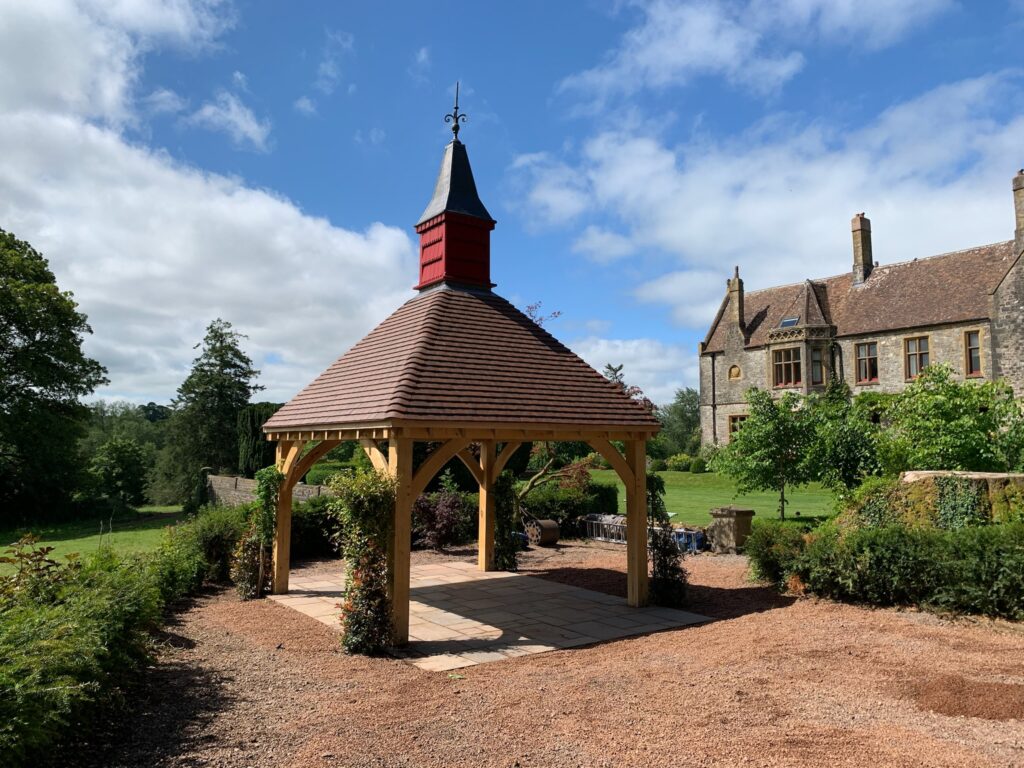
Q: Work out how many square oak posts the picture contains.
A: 4